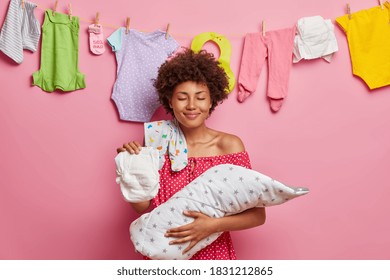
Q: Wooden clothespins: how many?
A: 9